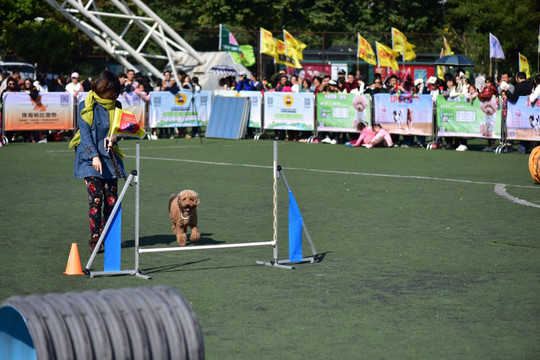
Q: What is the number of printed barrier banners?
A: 9